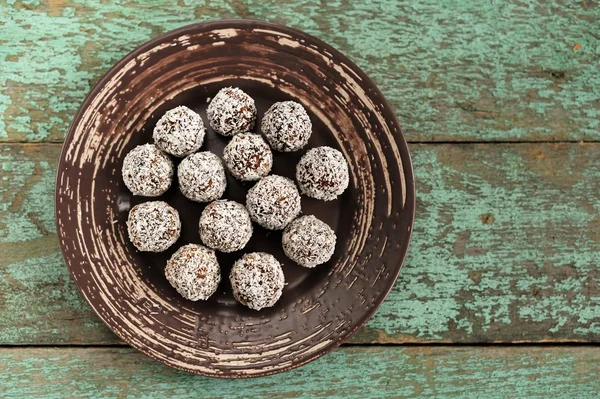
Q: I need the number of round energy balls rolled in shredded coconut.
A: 13